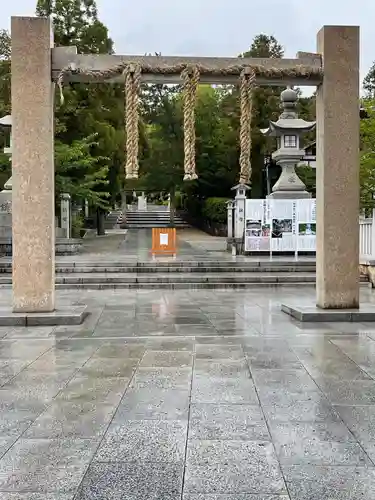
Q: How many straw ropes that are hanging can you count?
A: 3